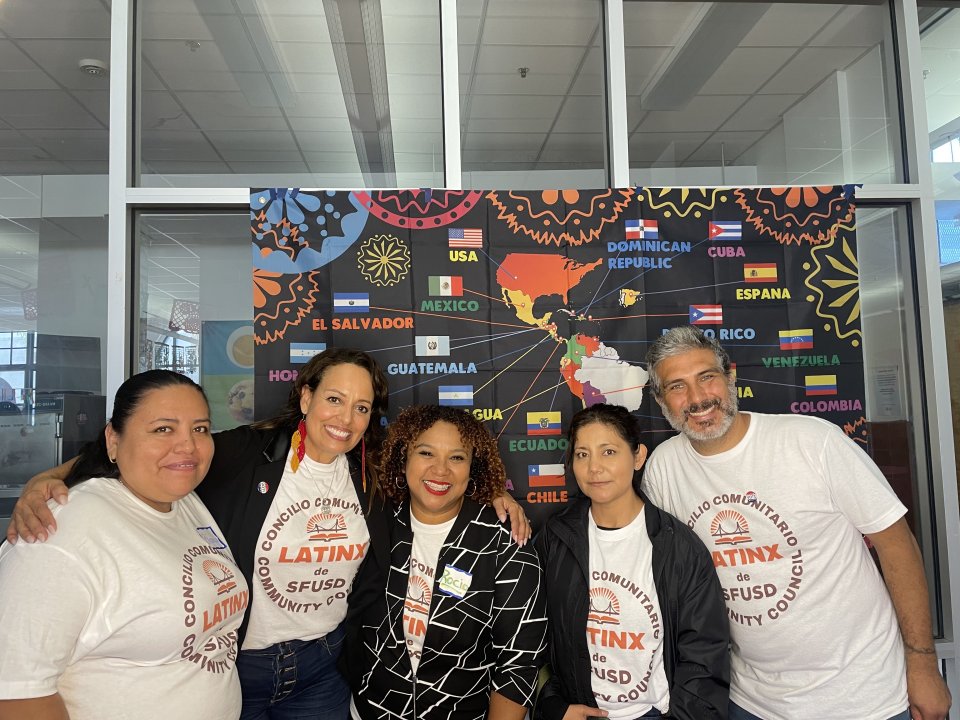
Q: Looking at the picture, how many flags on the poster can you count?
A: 15